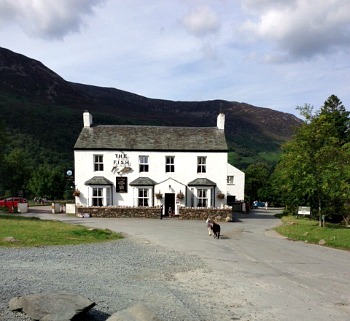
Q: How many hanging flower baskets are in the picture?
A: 4